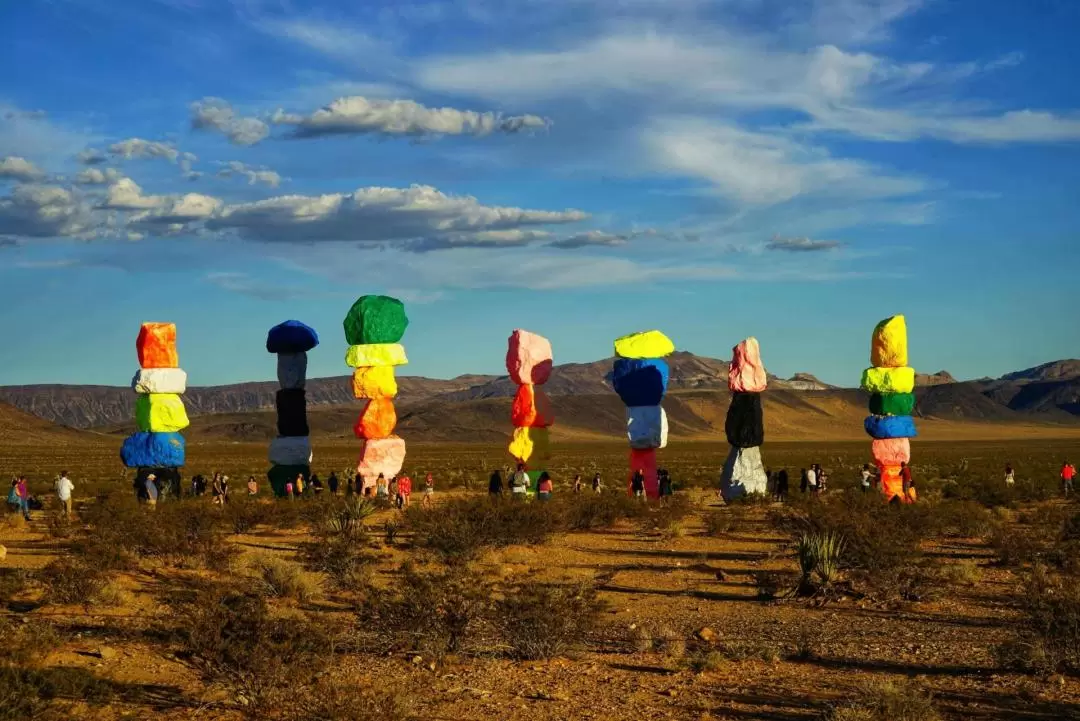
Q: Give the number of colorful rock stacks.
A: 7